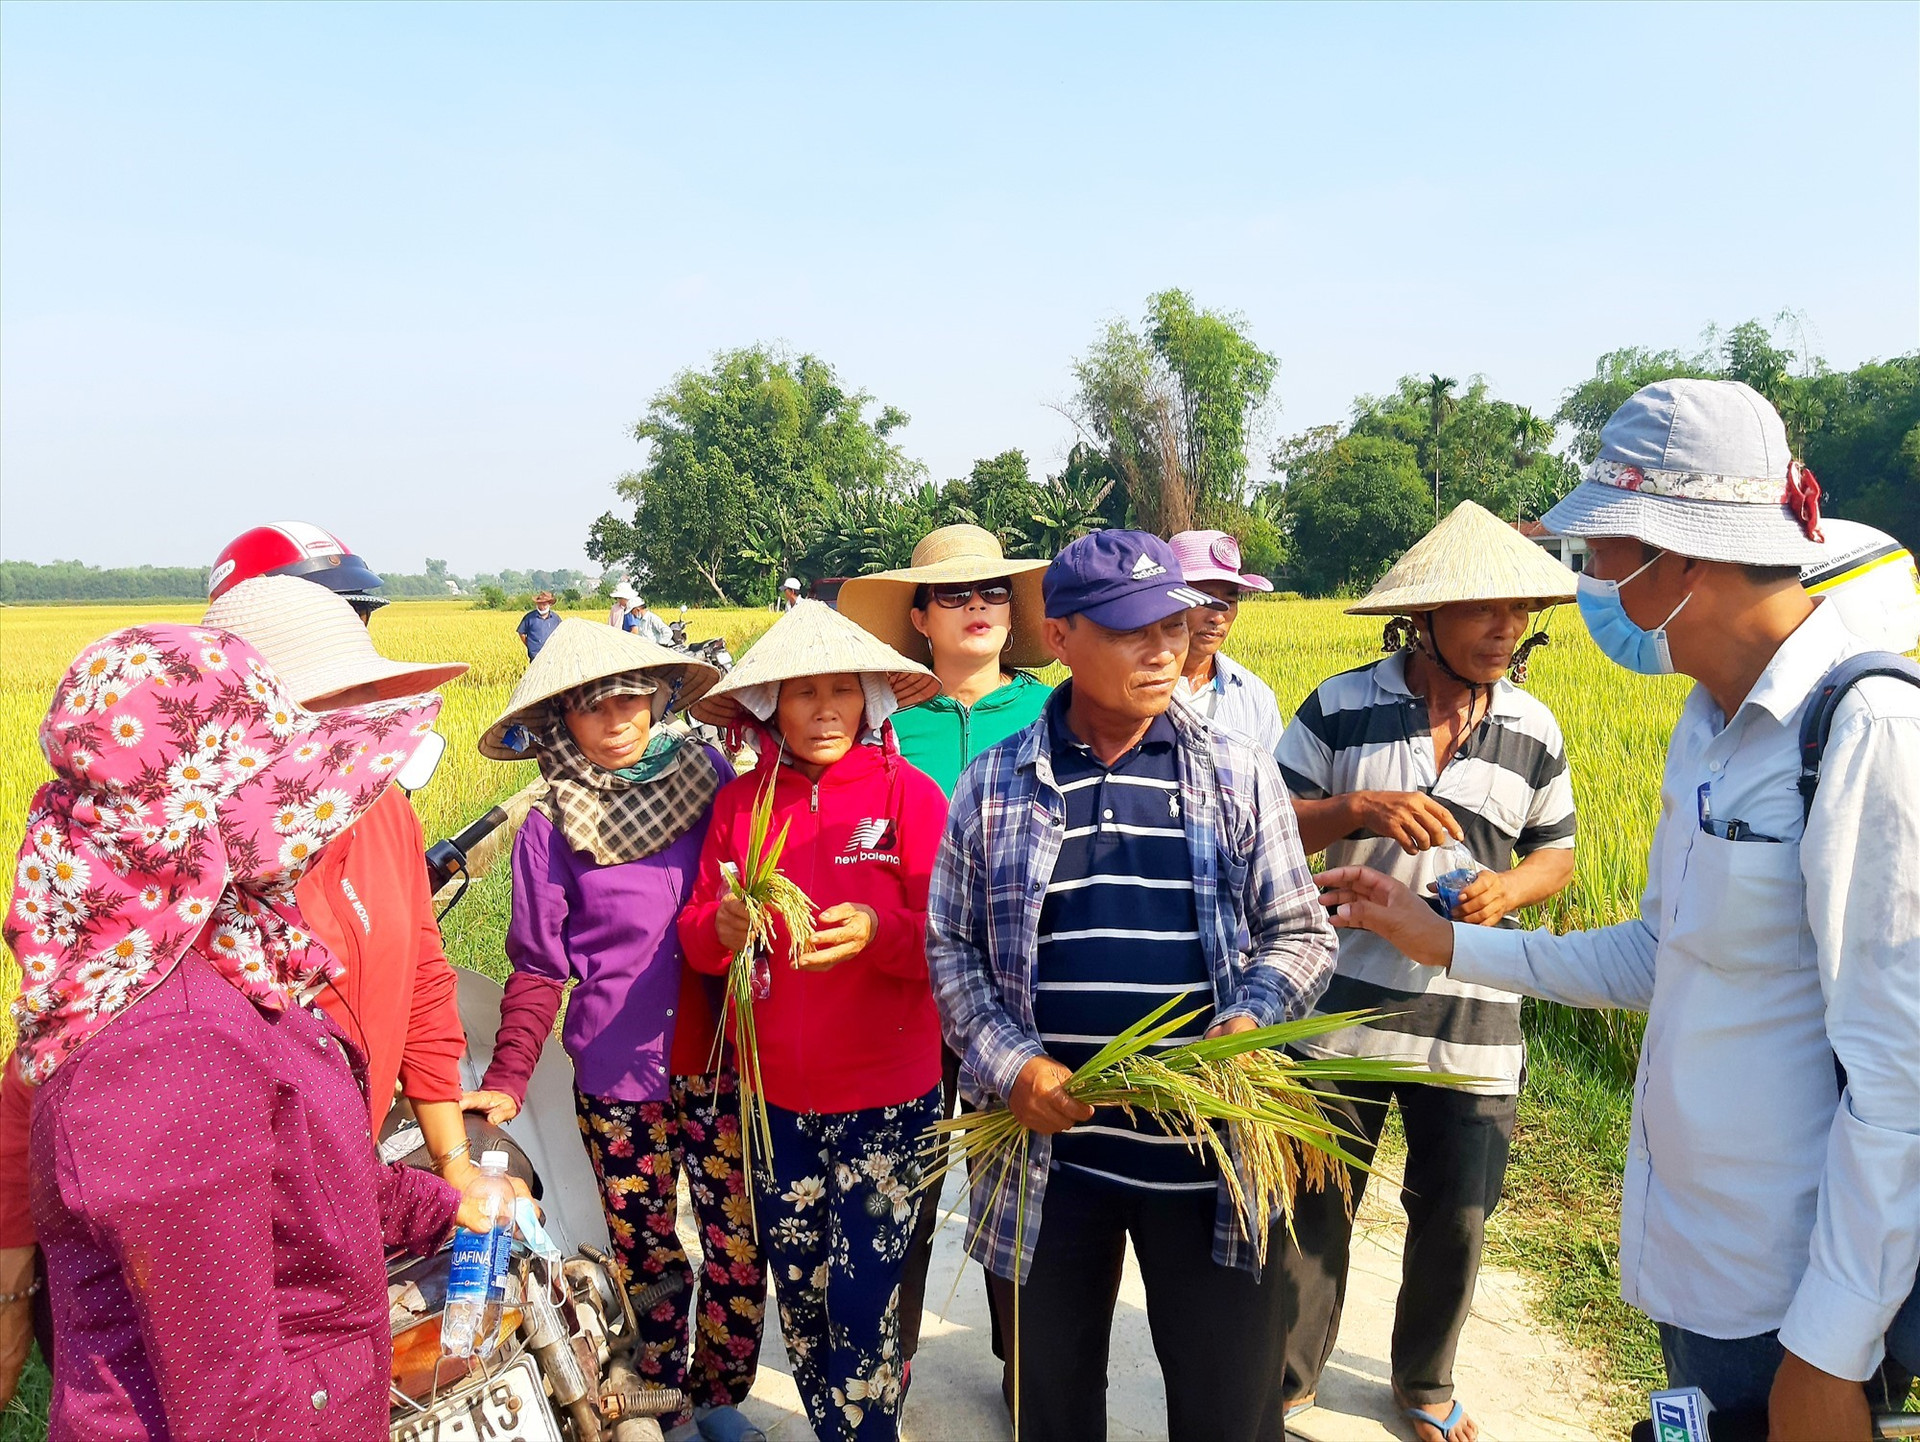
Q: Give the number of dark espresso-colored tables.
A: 0